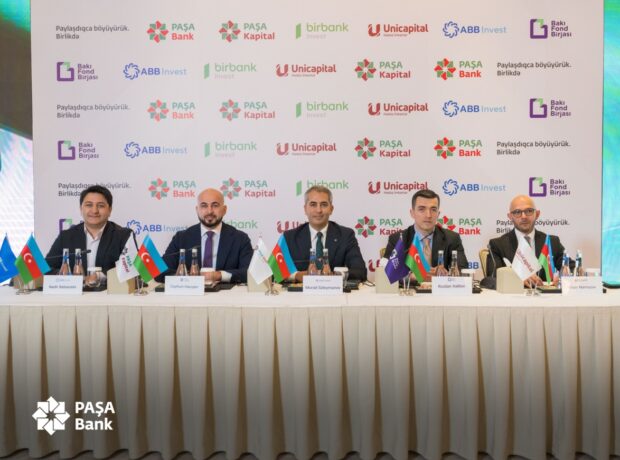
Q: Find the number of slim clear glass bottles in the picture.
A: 10